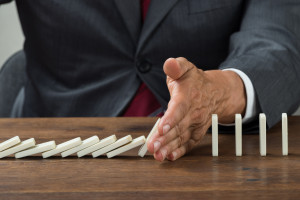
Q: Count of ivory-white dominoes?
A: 13